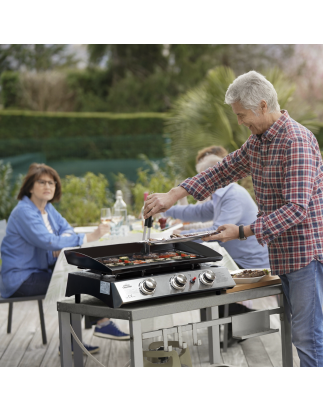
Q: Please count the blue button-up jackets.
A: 1